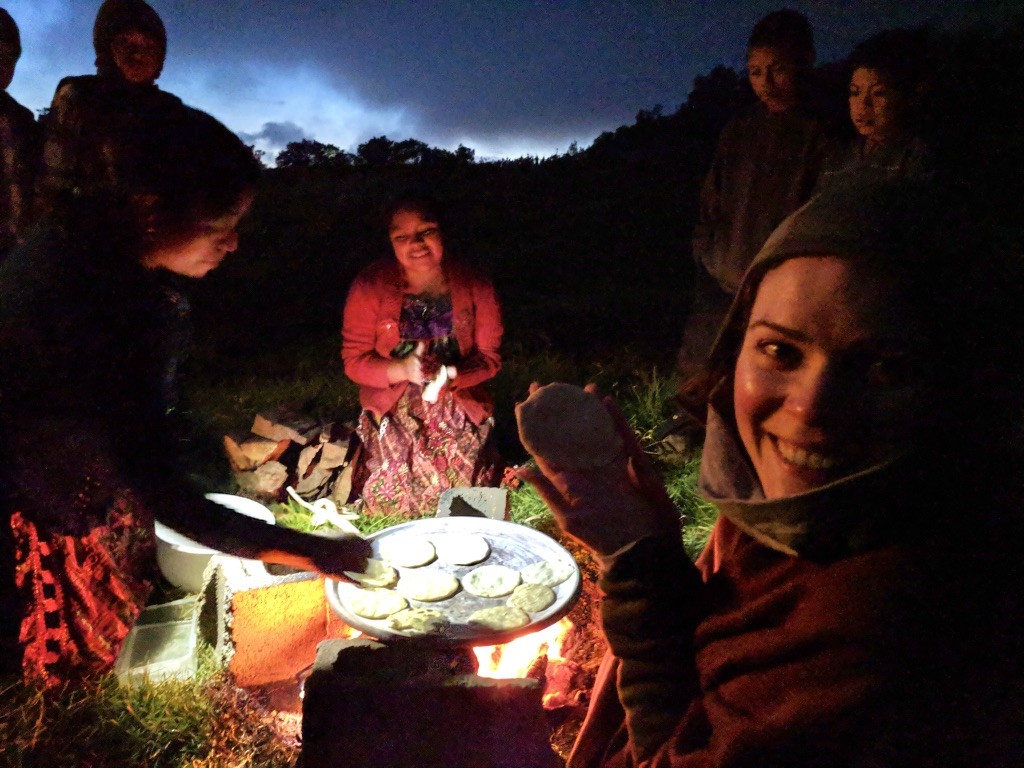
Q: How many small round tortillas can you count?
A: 11